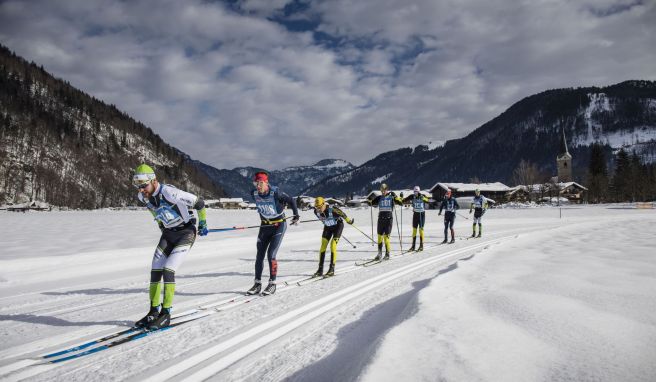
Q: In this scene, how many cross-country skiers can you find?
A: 7